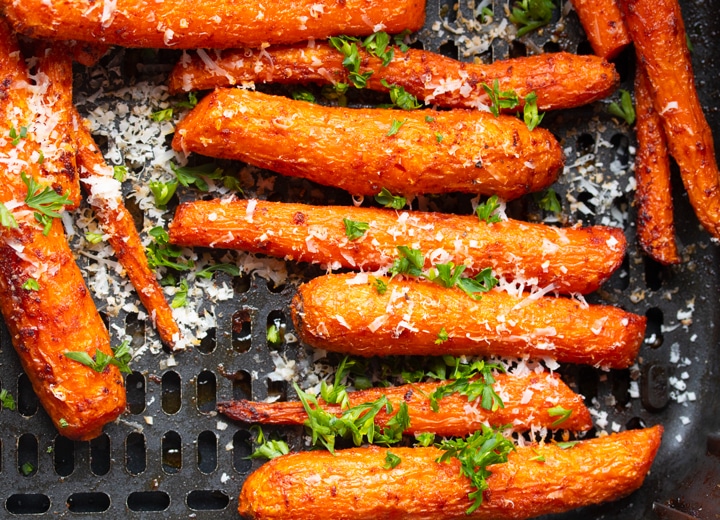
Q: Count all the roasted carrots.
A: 13